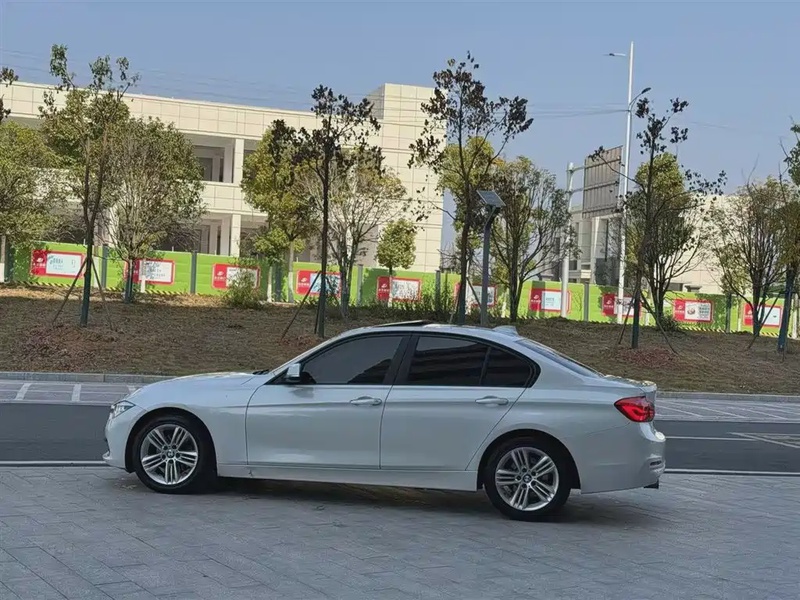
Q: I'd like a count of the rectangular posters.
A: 10